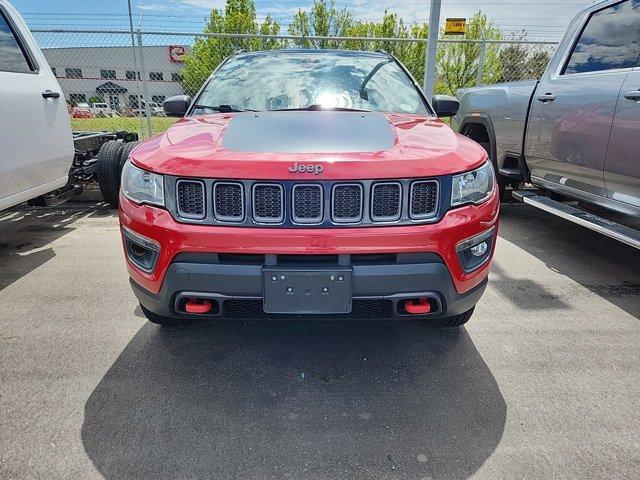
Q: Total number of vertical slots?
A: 7